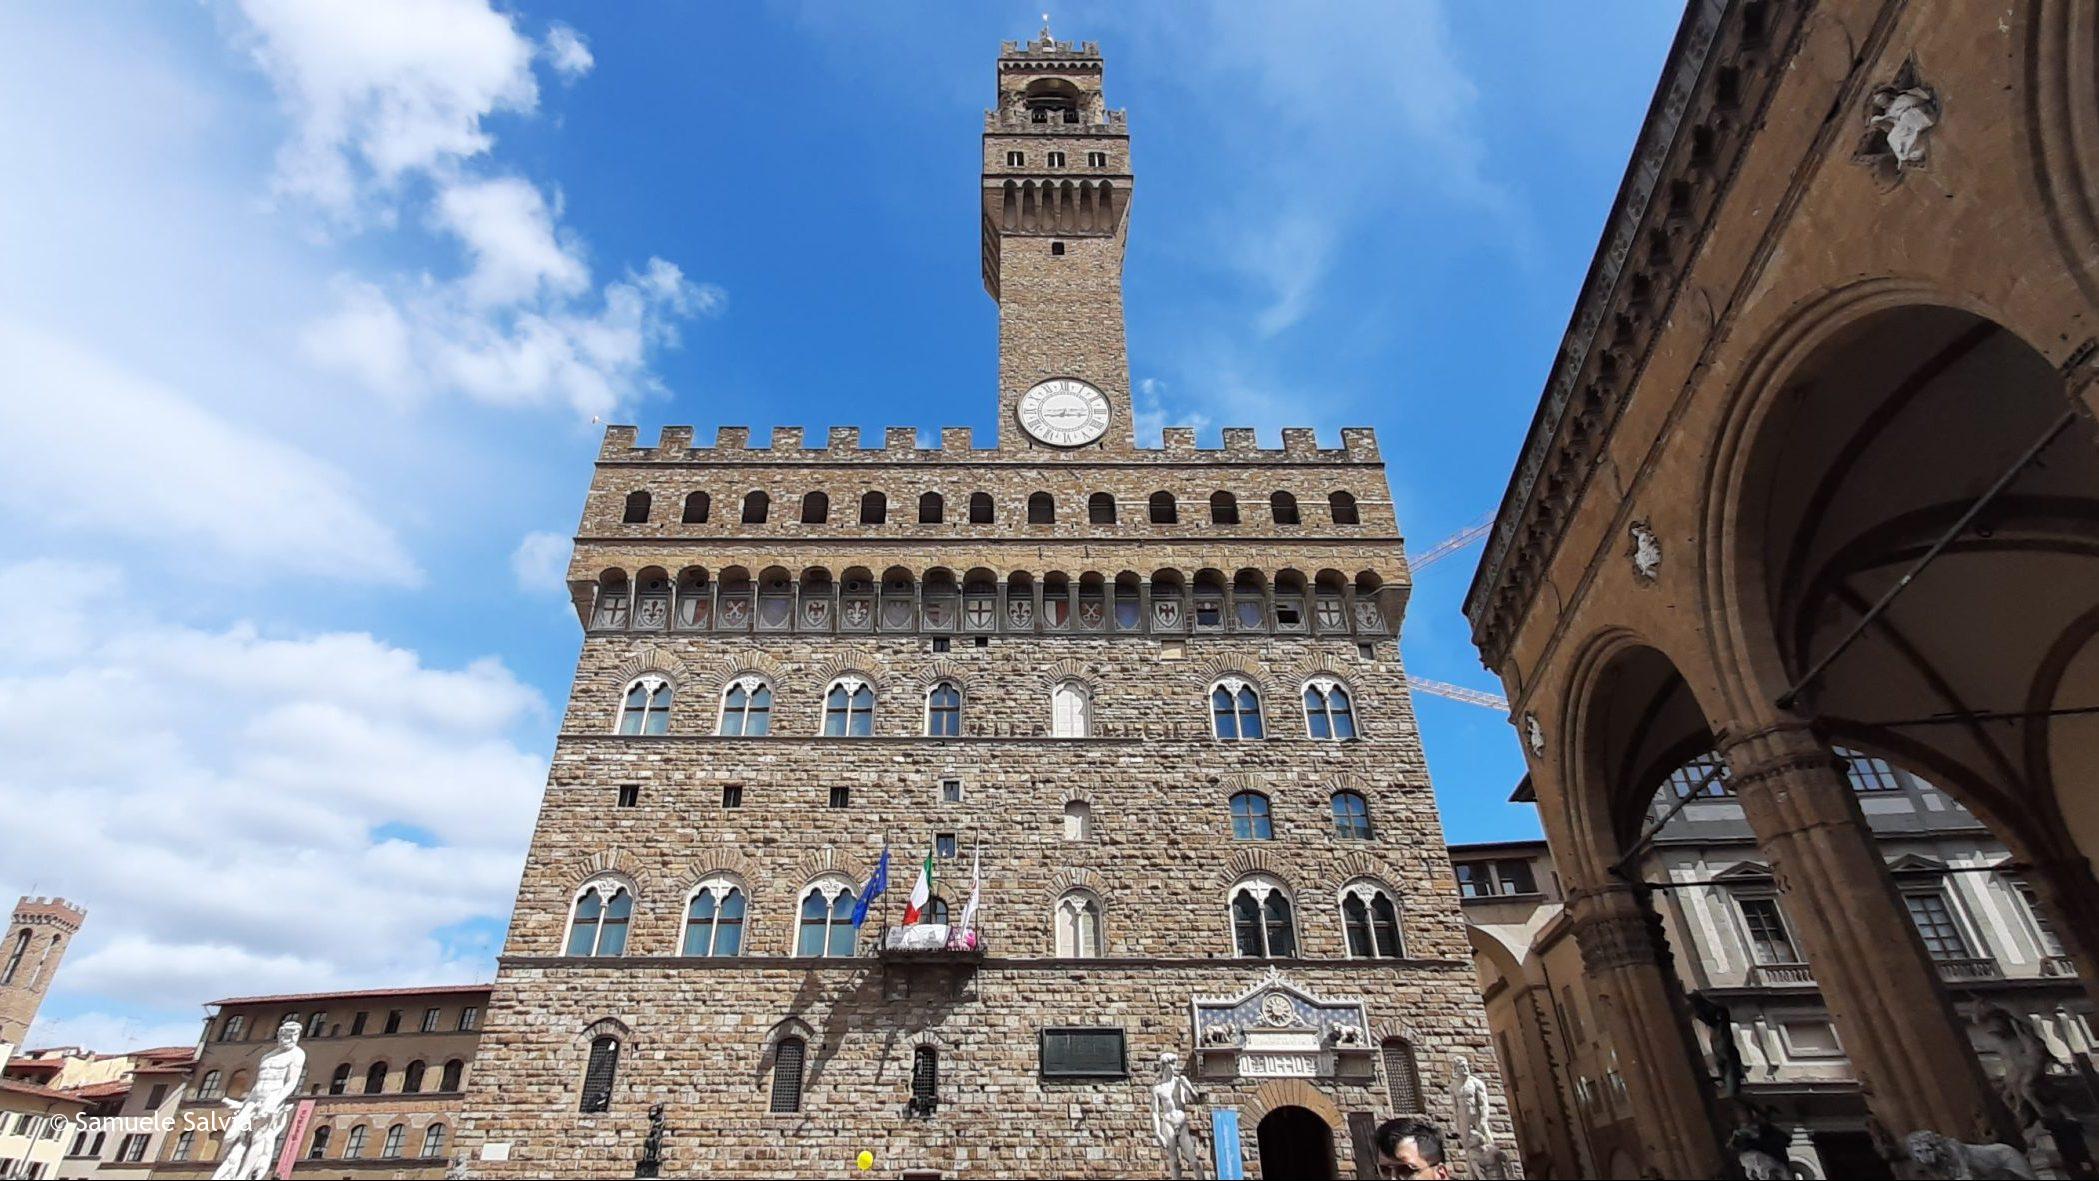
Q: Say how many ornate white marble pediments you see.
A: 1